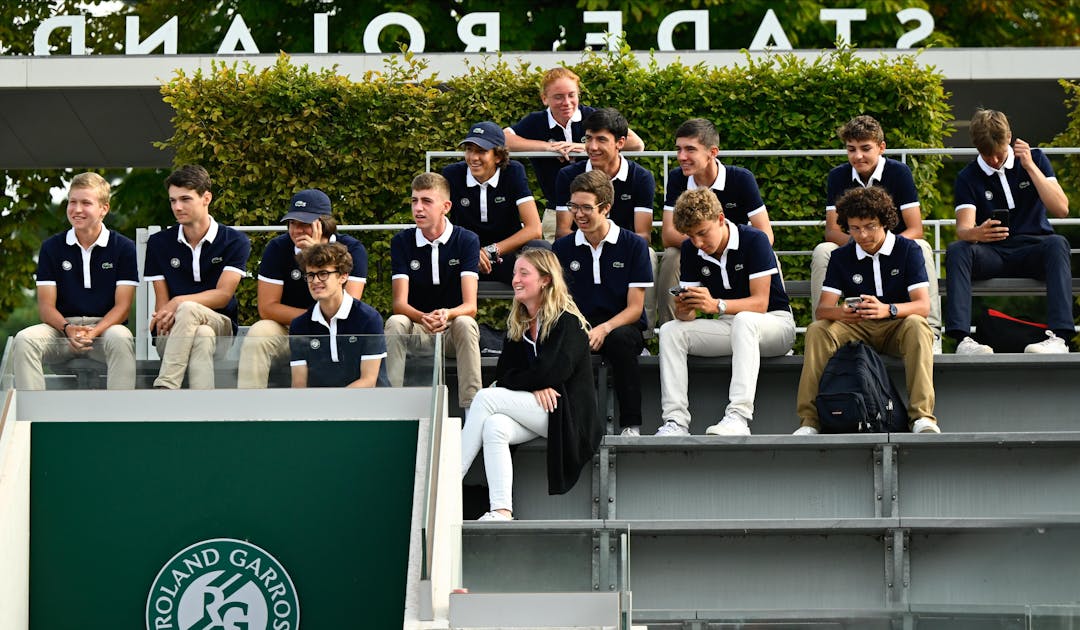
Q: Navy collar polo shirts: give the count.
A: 14